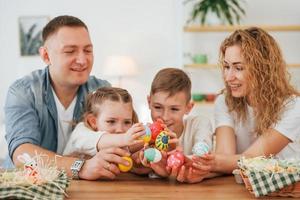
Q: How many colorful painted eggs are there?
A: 7